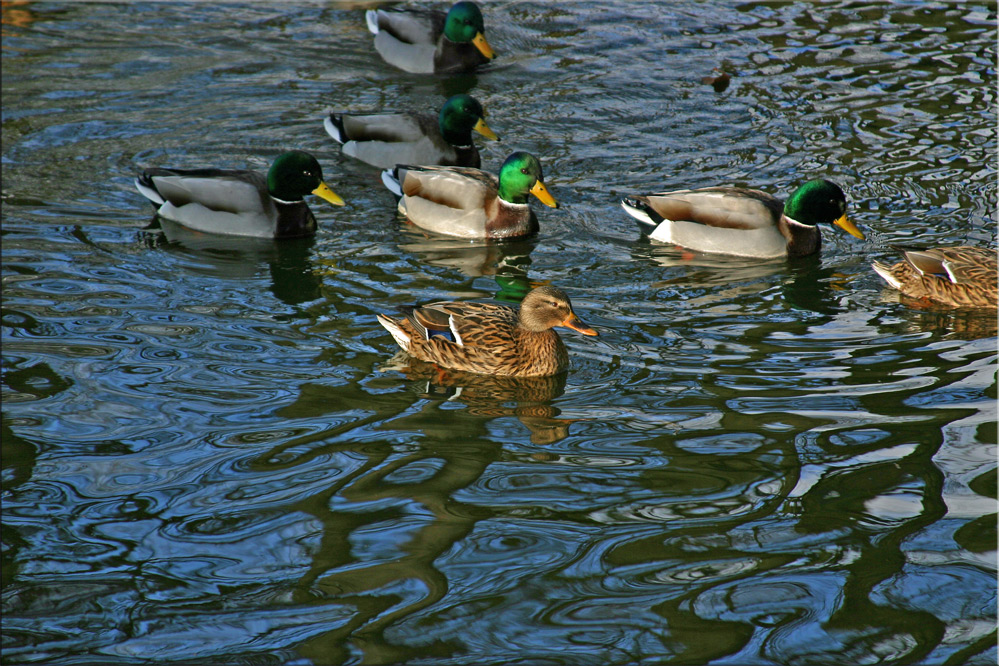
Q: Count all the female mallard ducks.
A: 2